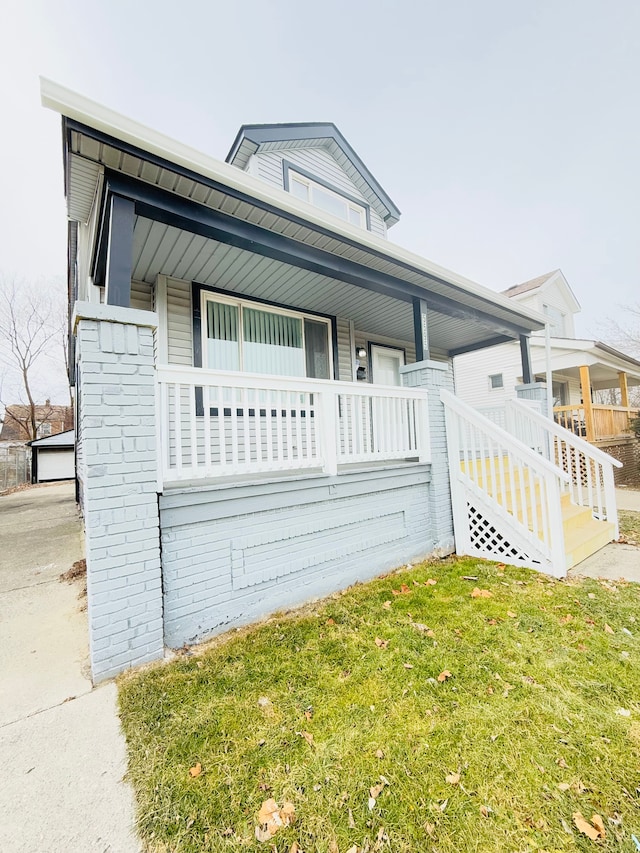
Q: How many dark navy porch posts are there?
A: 3